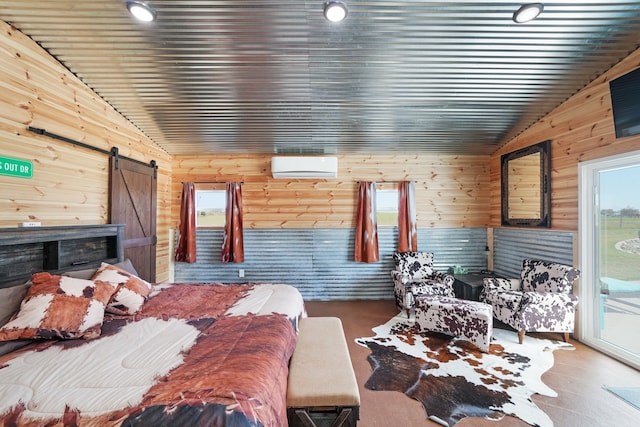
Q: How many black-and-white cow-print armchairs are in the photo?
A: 2